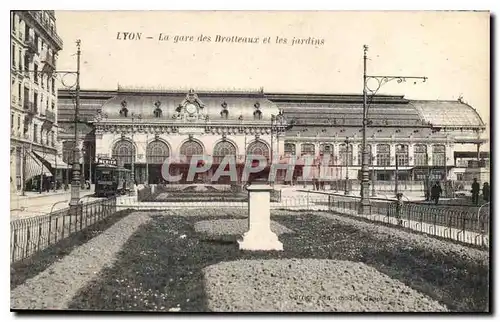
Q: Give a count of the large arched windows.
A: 5